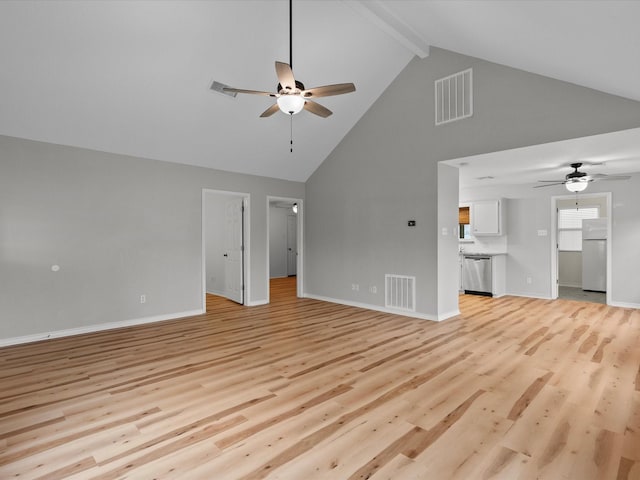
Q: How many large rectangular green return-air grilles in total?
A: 0